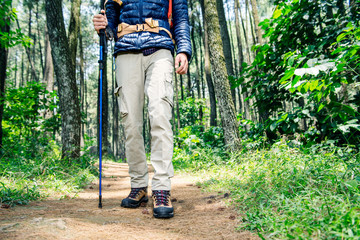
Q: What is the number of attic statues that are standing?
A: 0